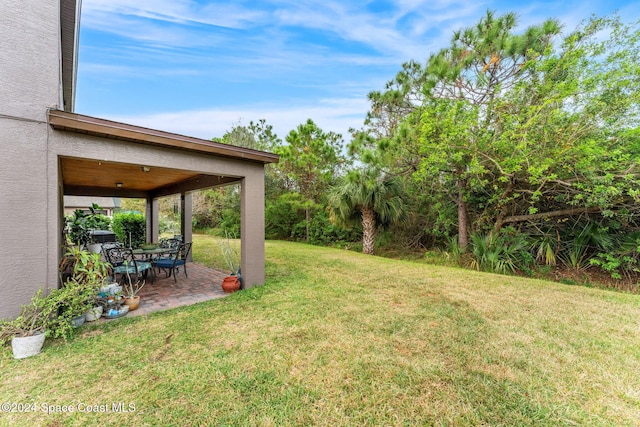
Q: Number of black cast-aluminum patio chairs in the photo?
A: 4